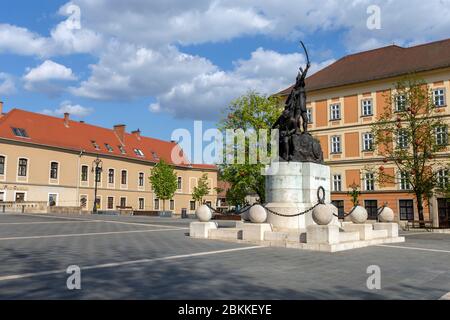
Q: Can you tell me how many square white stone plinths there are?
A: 5